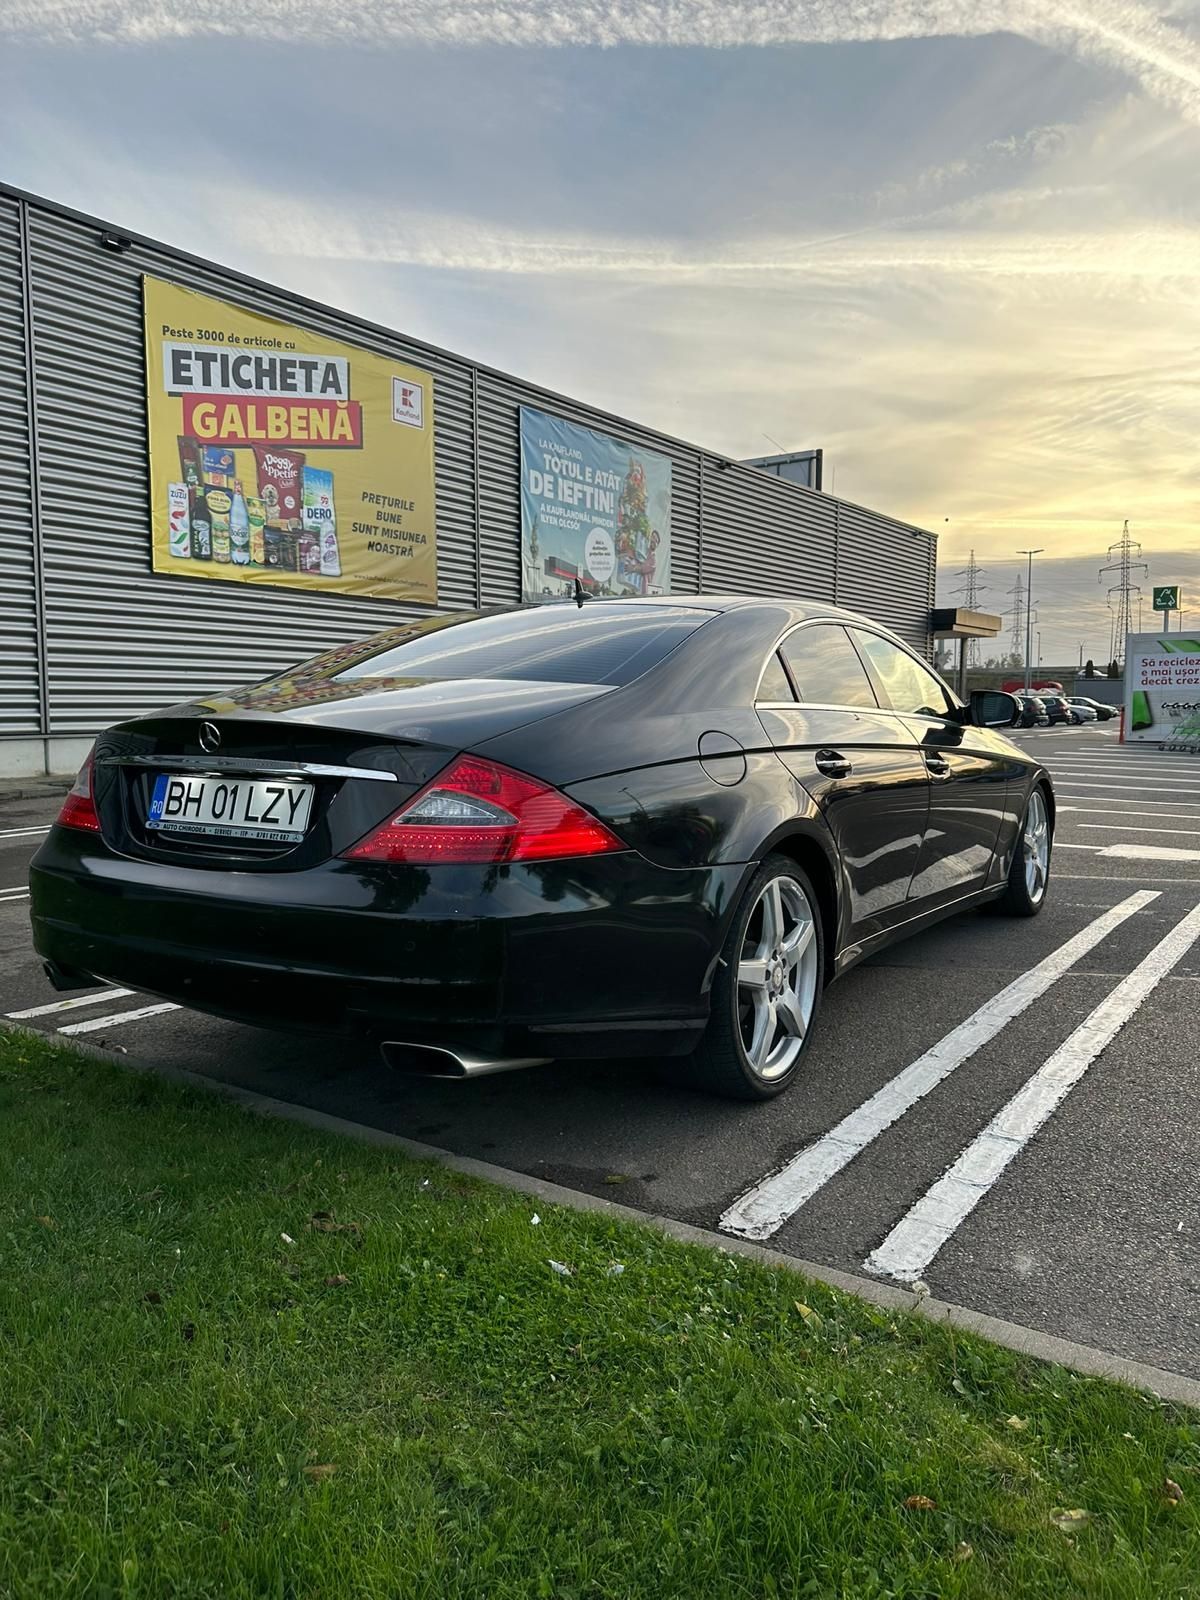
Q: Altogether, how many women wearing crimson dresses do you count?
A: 0